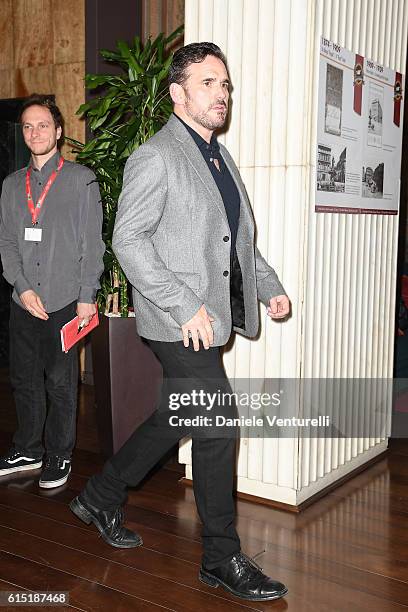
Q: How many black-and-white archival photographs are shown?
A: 4